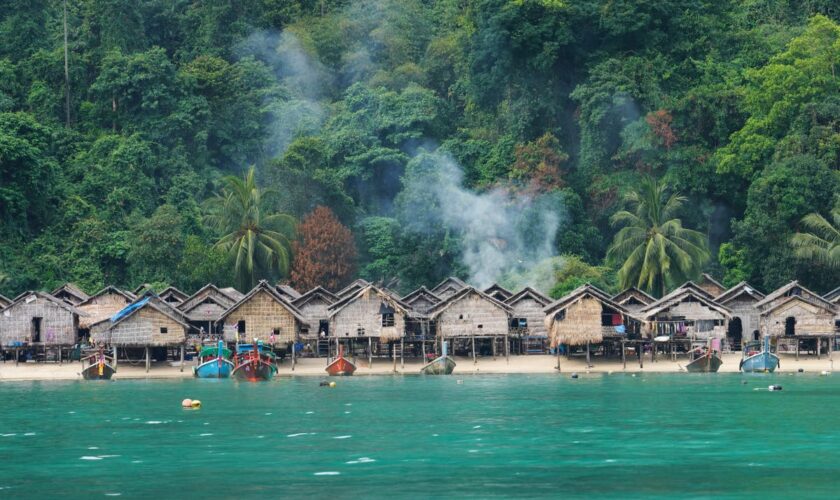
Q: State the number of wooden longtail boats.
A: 7